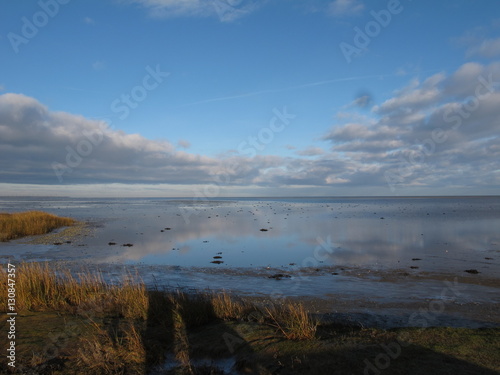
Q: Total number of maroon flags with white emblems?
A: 0